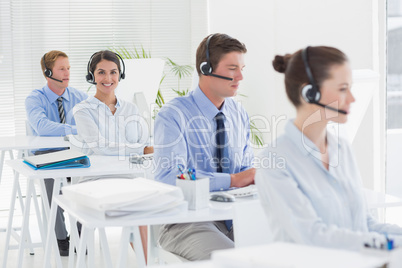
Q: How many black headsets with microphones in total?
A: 4